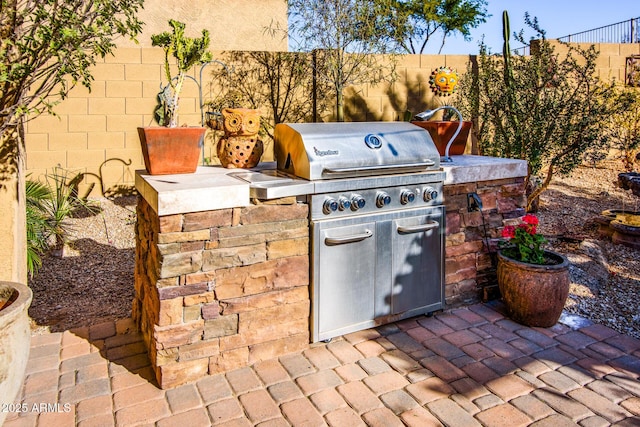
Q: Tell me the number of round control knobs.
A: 6